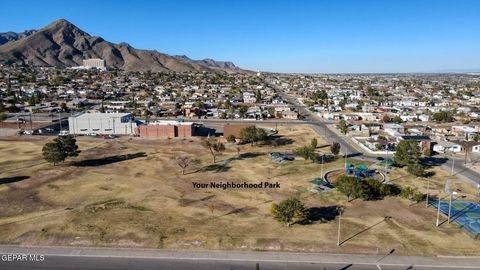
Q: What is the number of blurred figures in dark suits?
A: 0